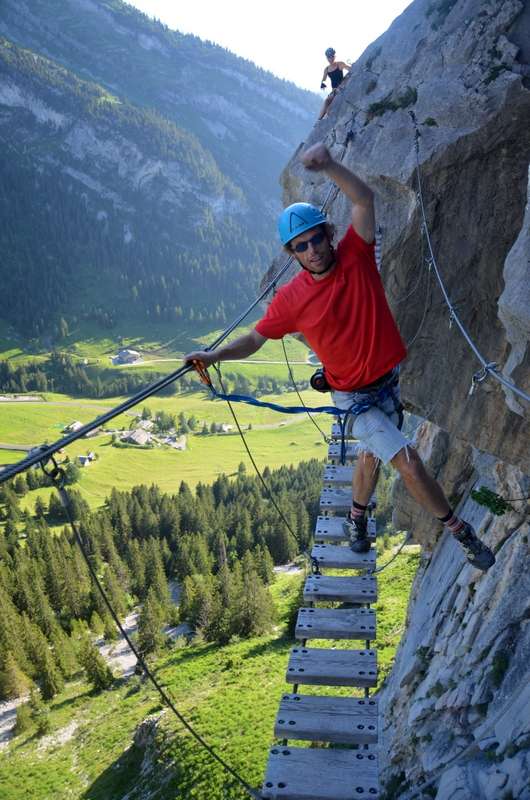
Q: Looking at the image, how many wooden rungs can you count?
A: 11